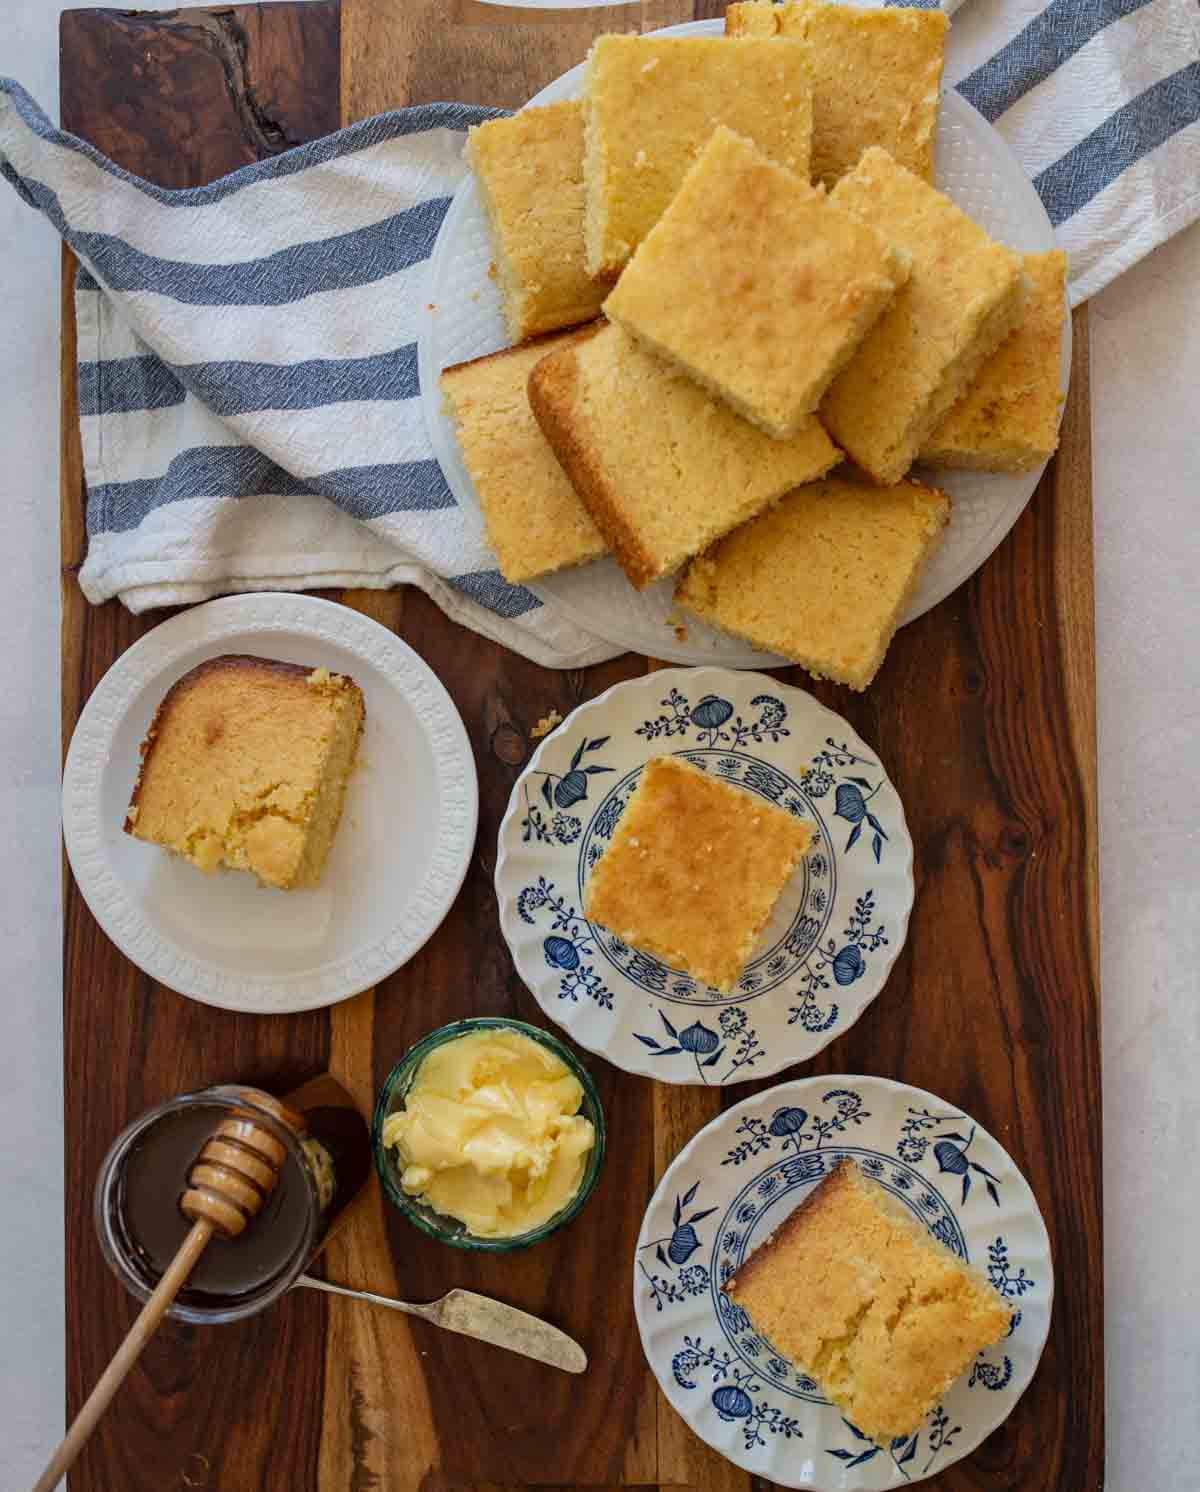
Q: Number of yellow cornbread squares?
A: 12